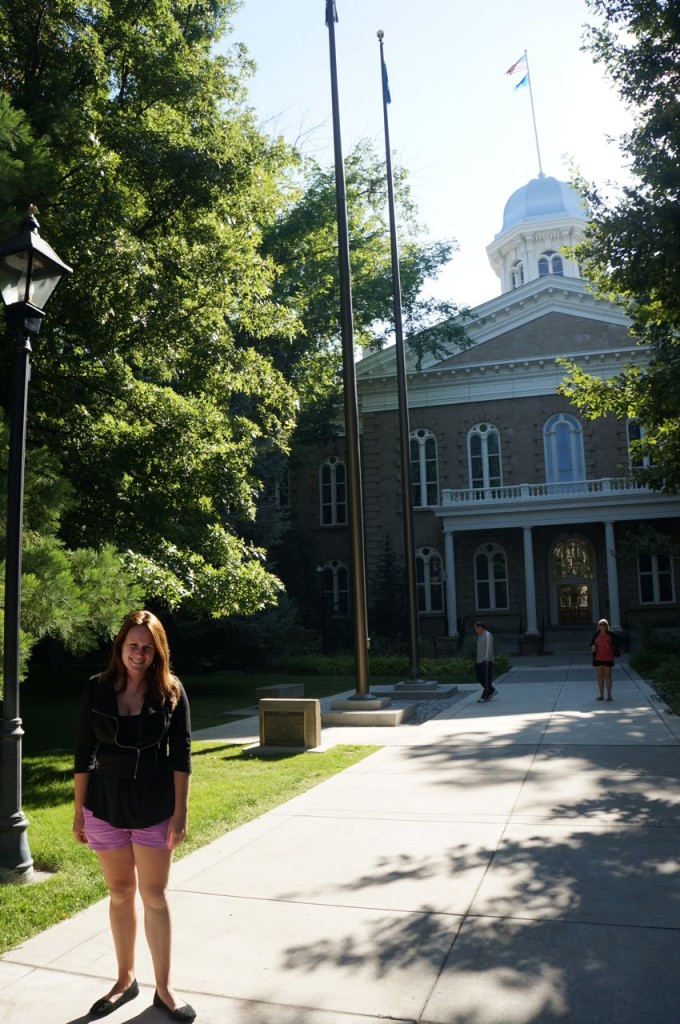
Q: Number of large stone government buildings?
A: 1